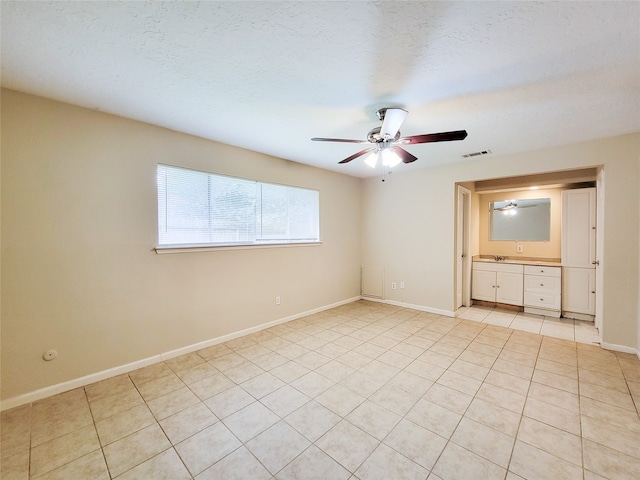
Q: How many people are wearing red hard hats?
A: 0